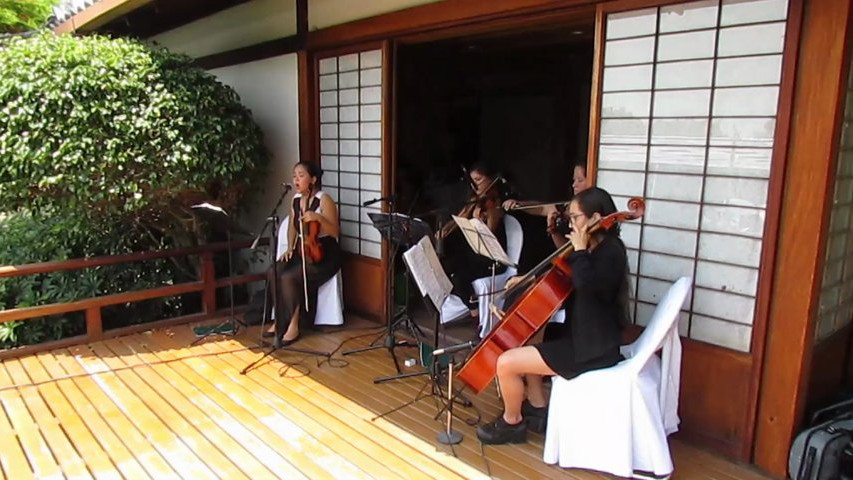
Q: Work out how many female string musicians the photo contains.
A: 4